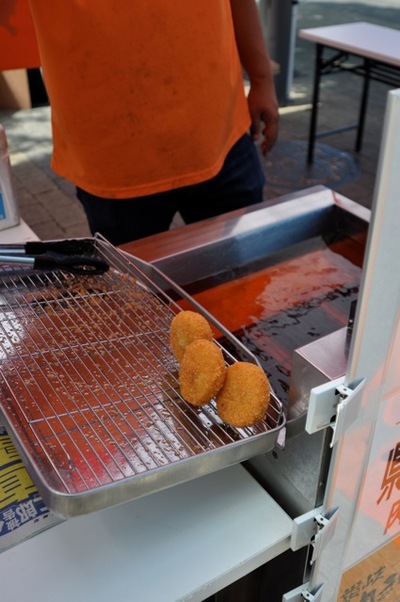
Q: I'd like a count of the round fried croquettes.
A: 3